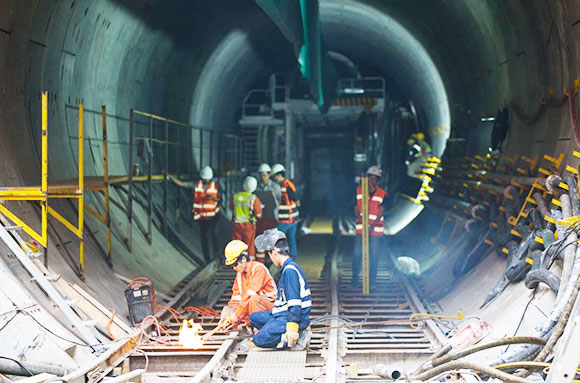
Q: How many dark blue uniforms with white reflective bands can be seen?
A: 1